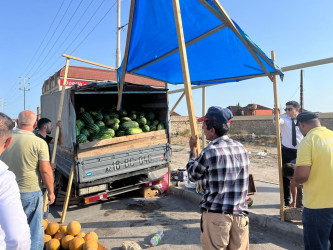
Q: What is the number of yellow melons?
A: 12